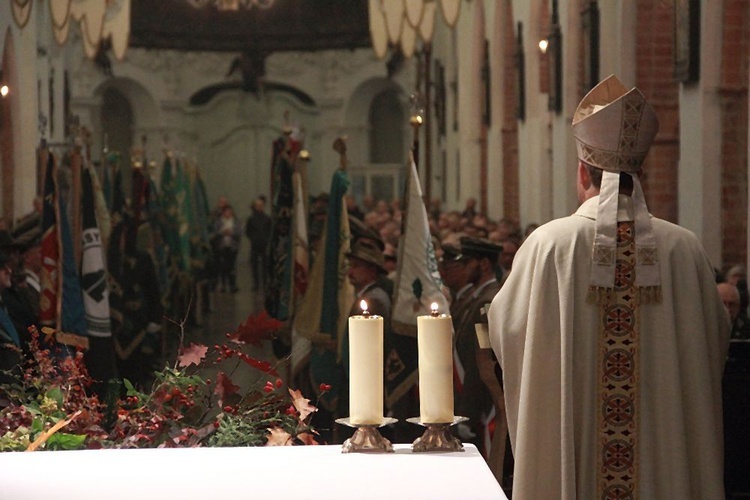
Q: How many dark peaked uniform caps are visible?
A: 2